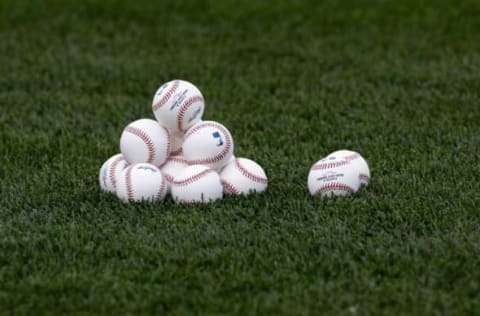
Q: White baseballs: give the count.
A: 11